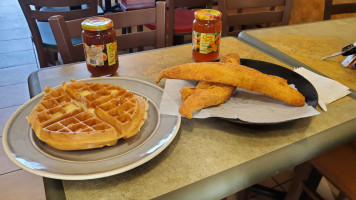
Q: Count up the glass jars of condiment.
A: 2